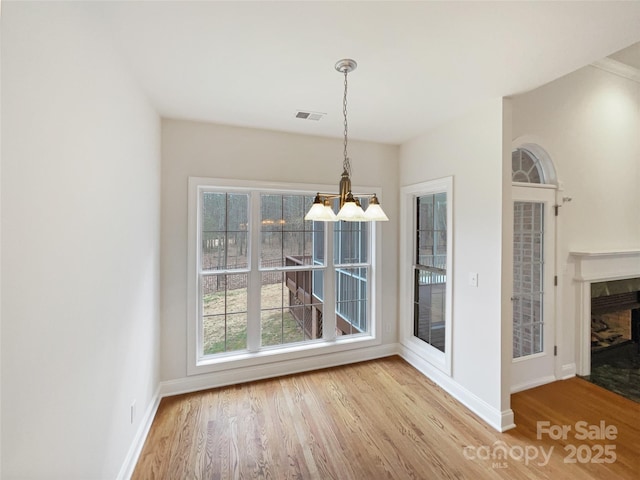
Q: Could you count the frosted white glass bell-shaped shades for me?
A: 5